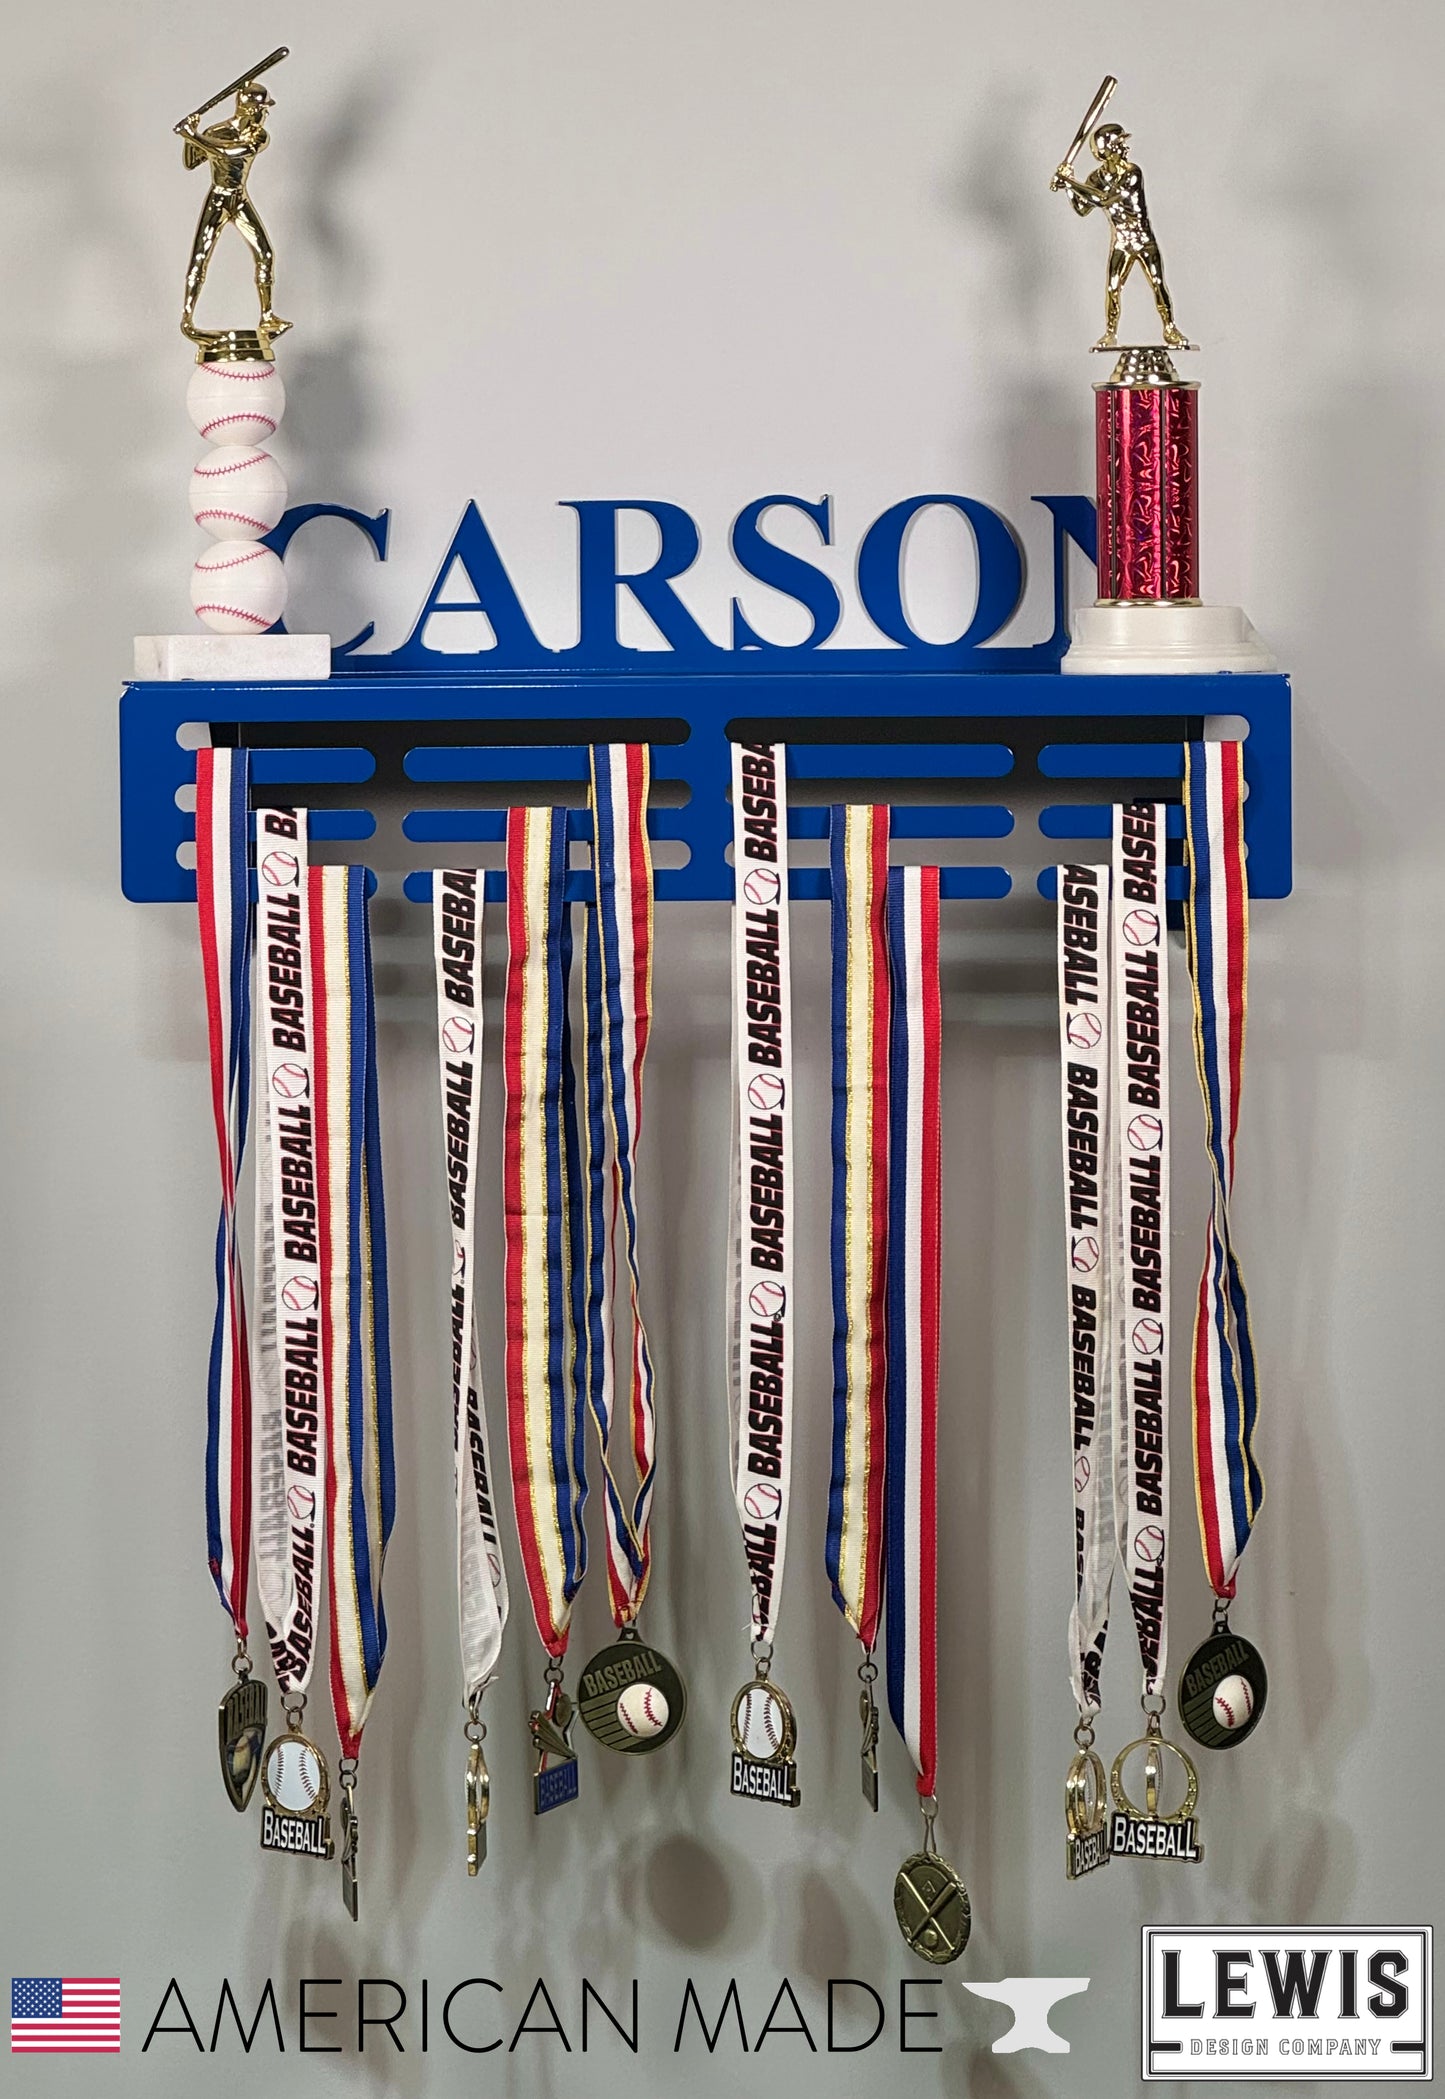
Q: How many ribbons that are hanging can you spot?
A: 12